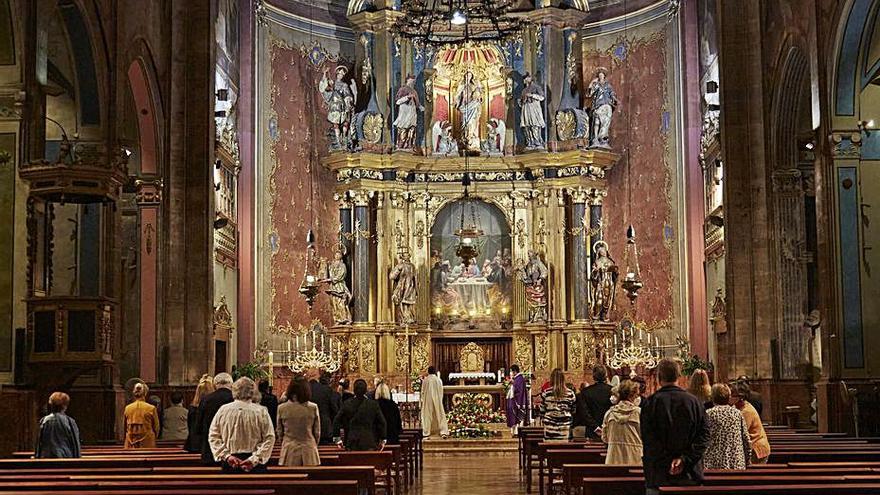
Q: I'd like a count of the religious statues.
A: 11